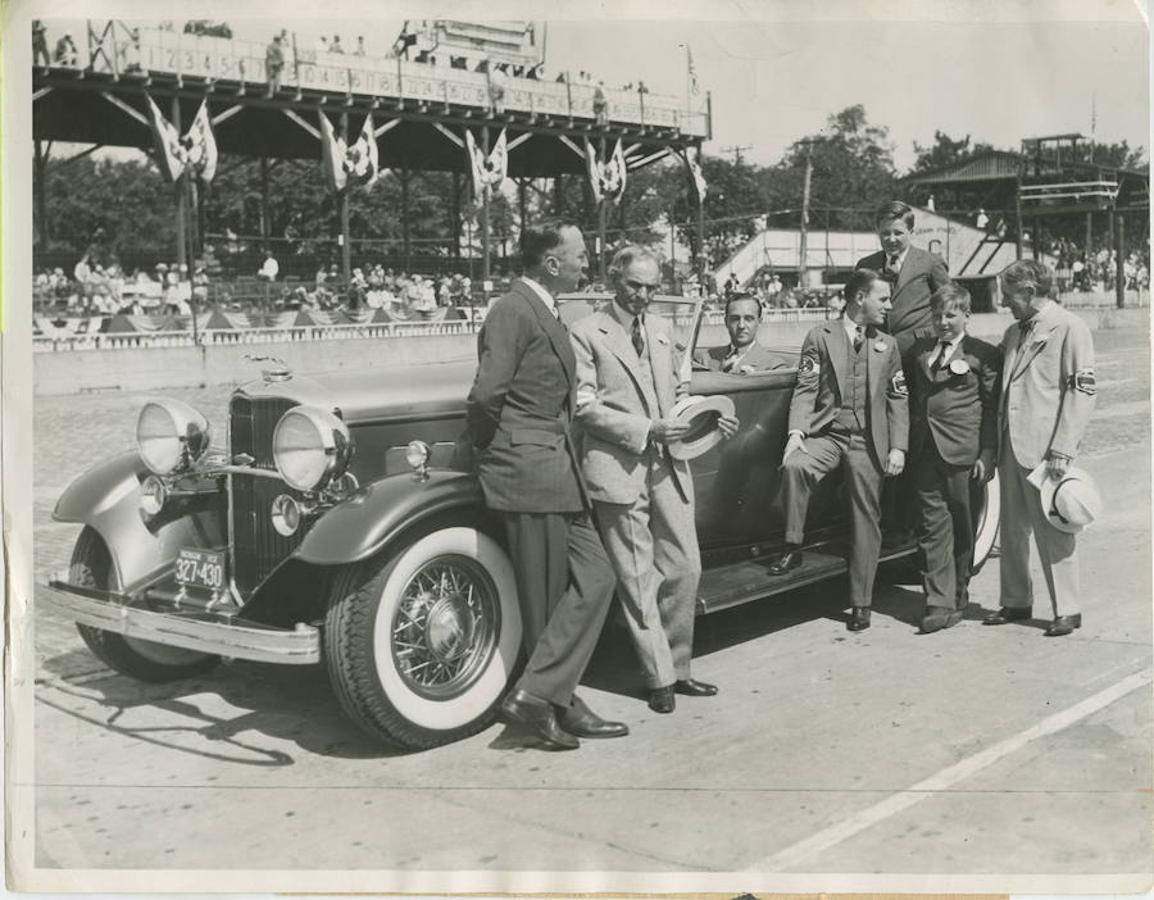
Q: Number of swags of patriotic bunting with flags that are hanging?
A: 5